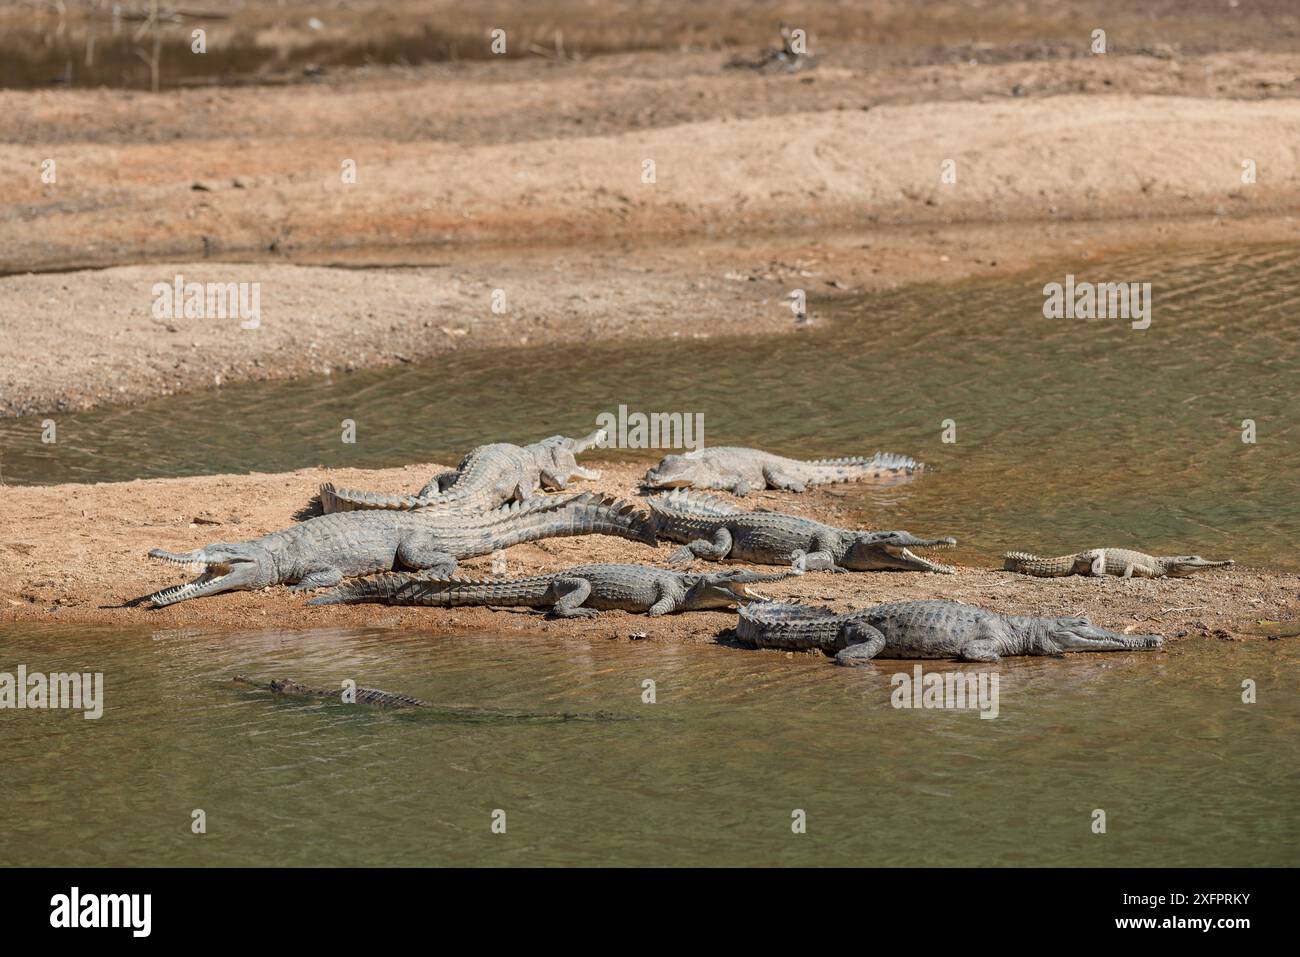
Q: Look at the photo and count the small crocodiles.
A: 1